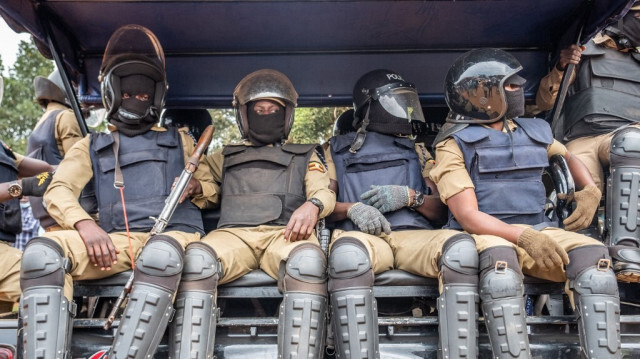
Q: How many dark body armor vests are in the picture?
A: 7